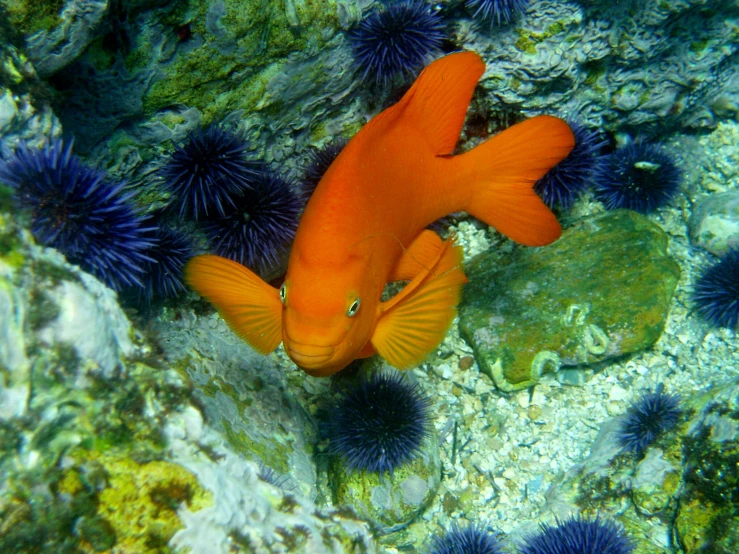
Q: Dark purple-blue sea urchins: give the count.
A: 14